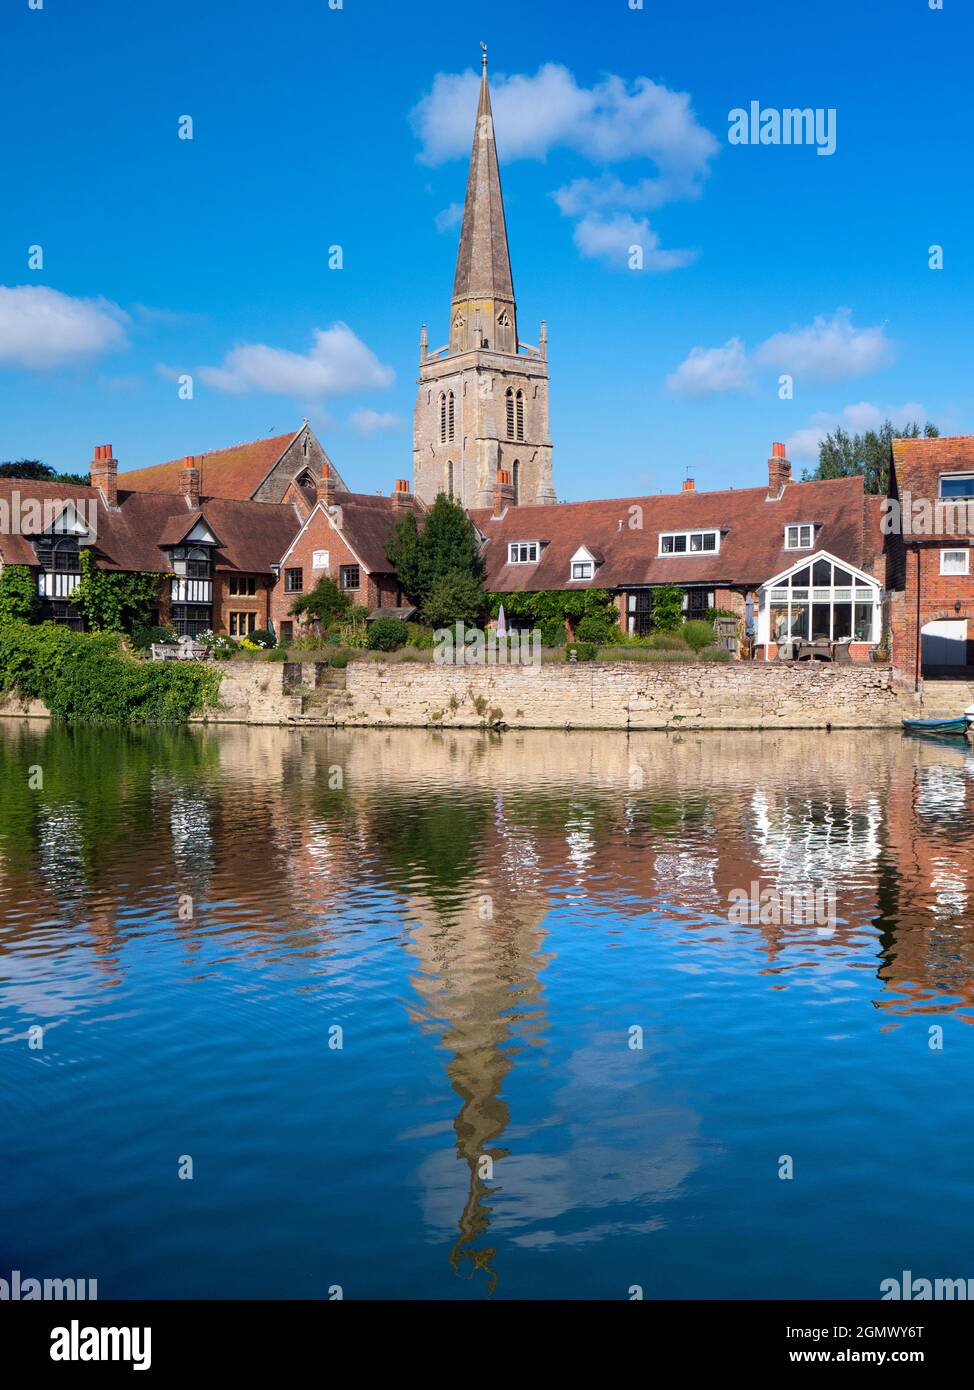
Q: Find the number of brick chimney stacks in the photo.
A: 7